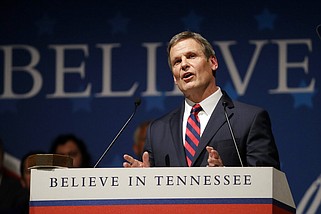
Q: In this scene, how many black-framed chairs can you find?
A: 0